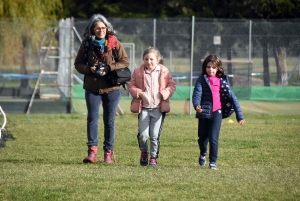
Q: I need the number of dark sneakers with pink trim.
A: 2